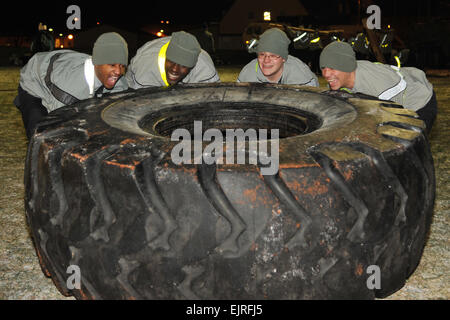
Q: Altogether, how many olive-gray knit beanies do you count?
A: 4